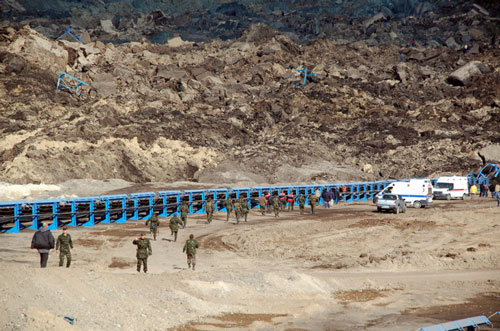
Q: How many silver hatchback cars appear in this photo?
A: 1